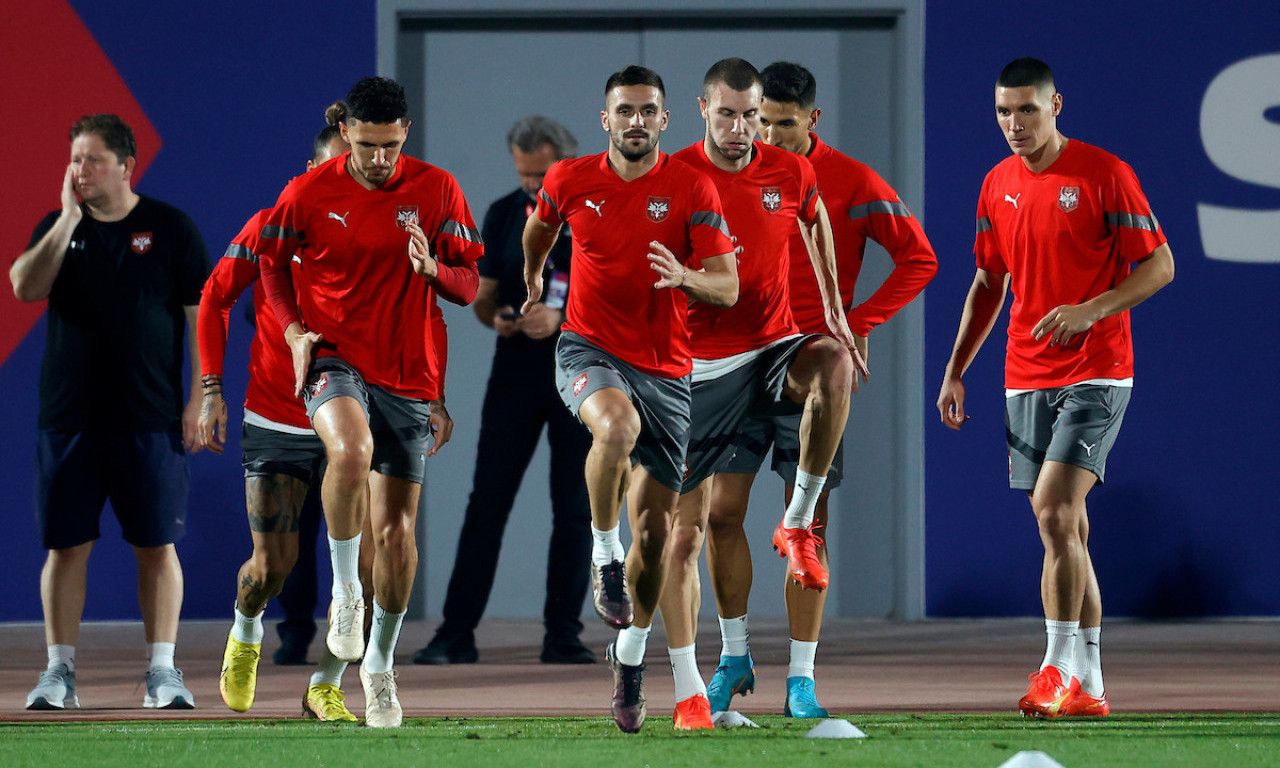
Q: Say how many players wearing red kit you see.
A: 6